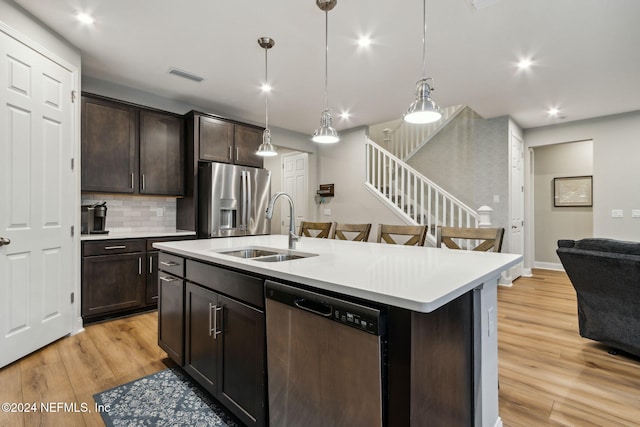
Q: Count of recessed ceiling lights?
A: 6